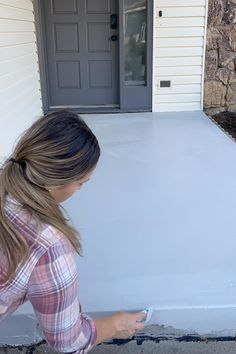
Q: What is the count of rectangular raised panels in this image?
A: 6